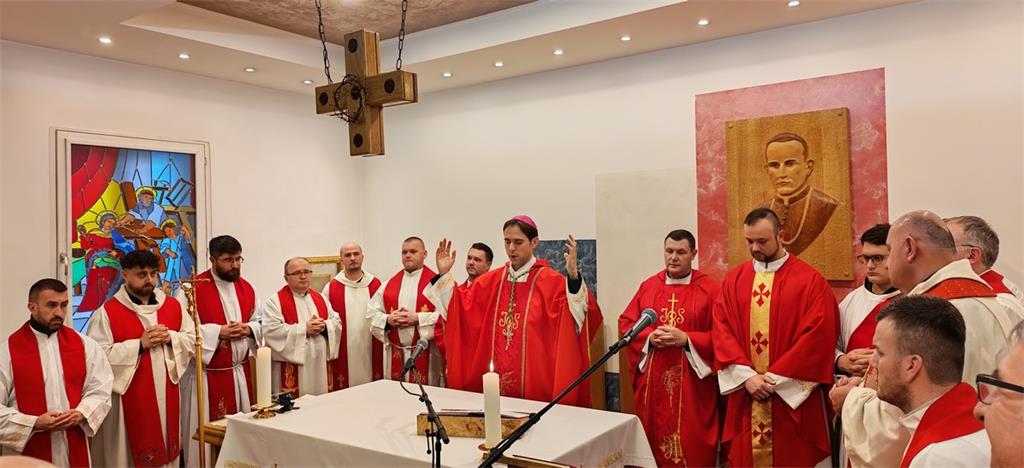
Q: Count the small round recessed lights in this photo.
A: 10